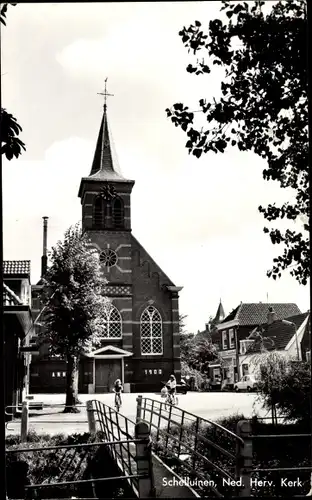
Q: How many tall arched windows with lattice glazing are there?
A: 2